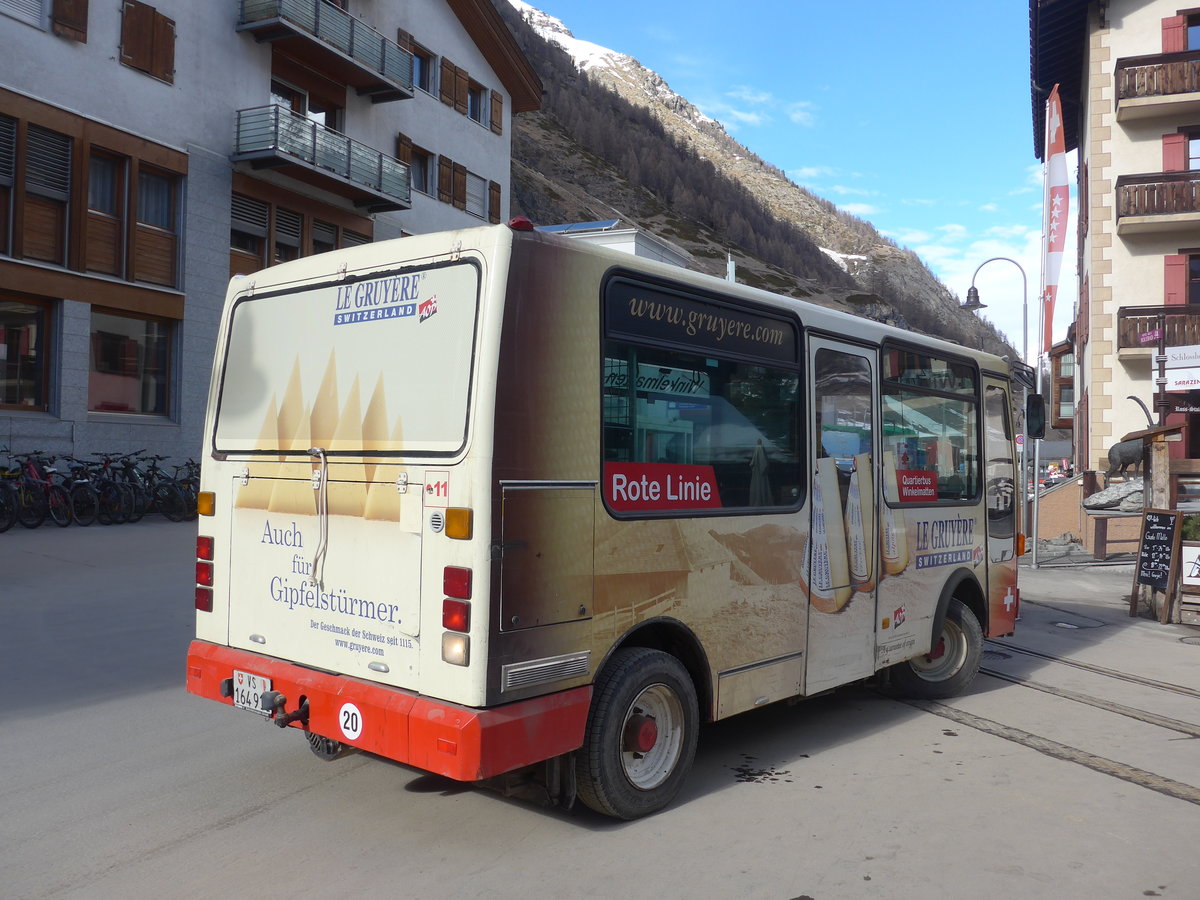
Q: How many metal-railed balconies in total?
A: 2